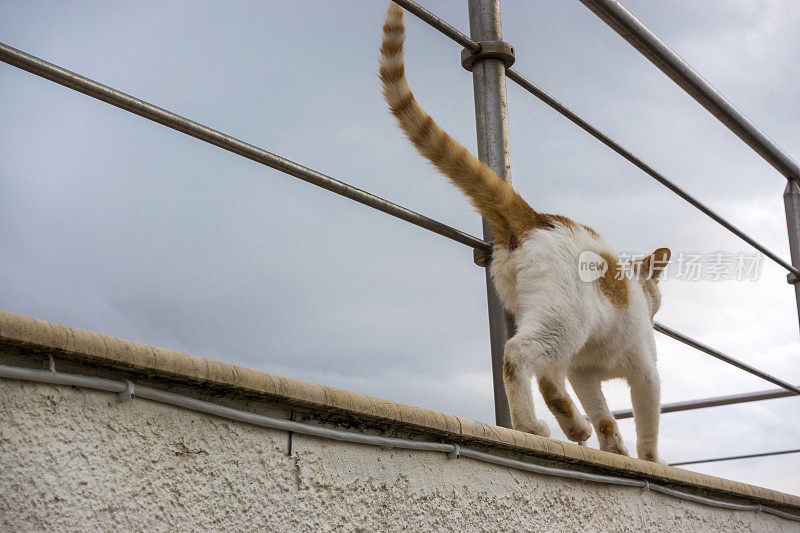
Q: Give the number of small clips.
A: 4